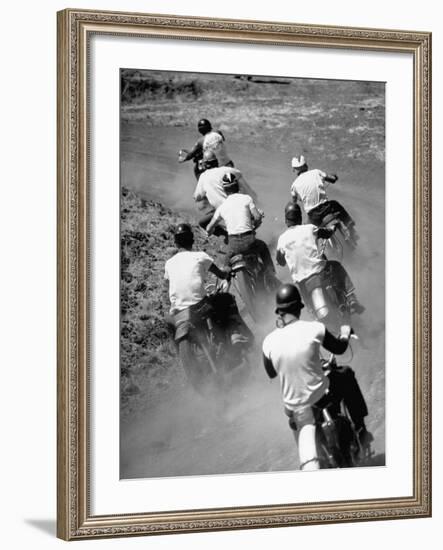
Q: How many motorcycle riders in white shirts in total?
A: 7